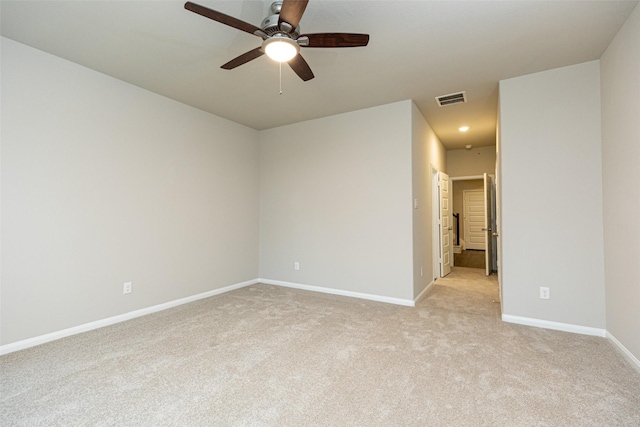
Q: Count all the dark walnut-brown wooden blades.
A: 5